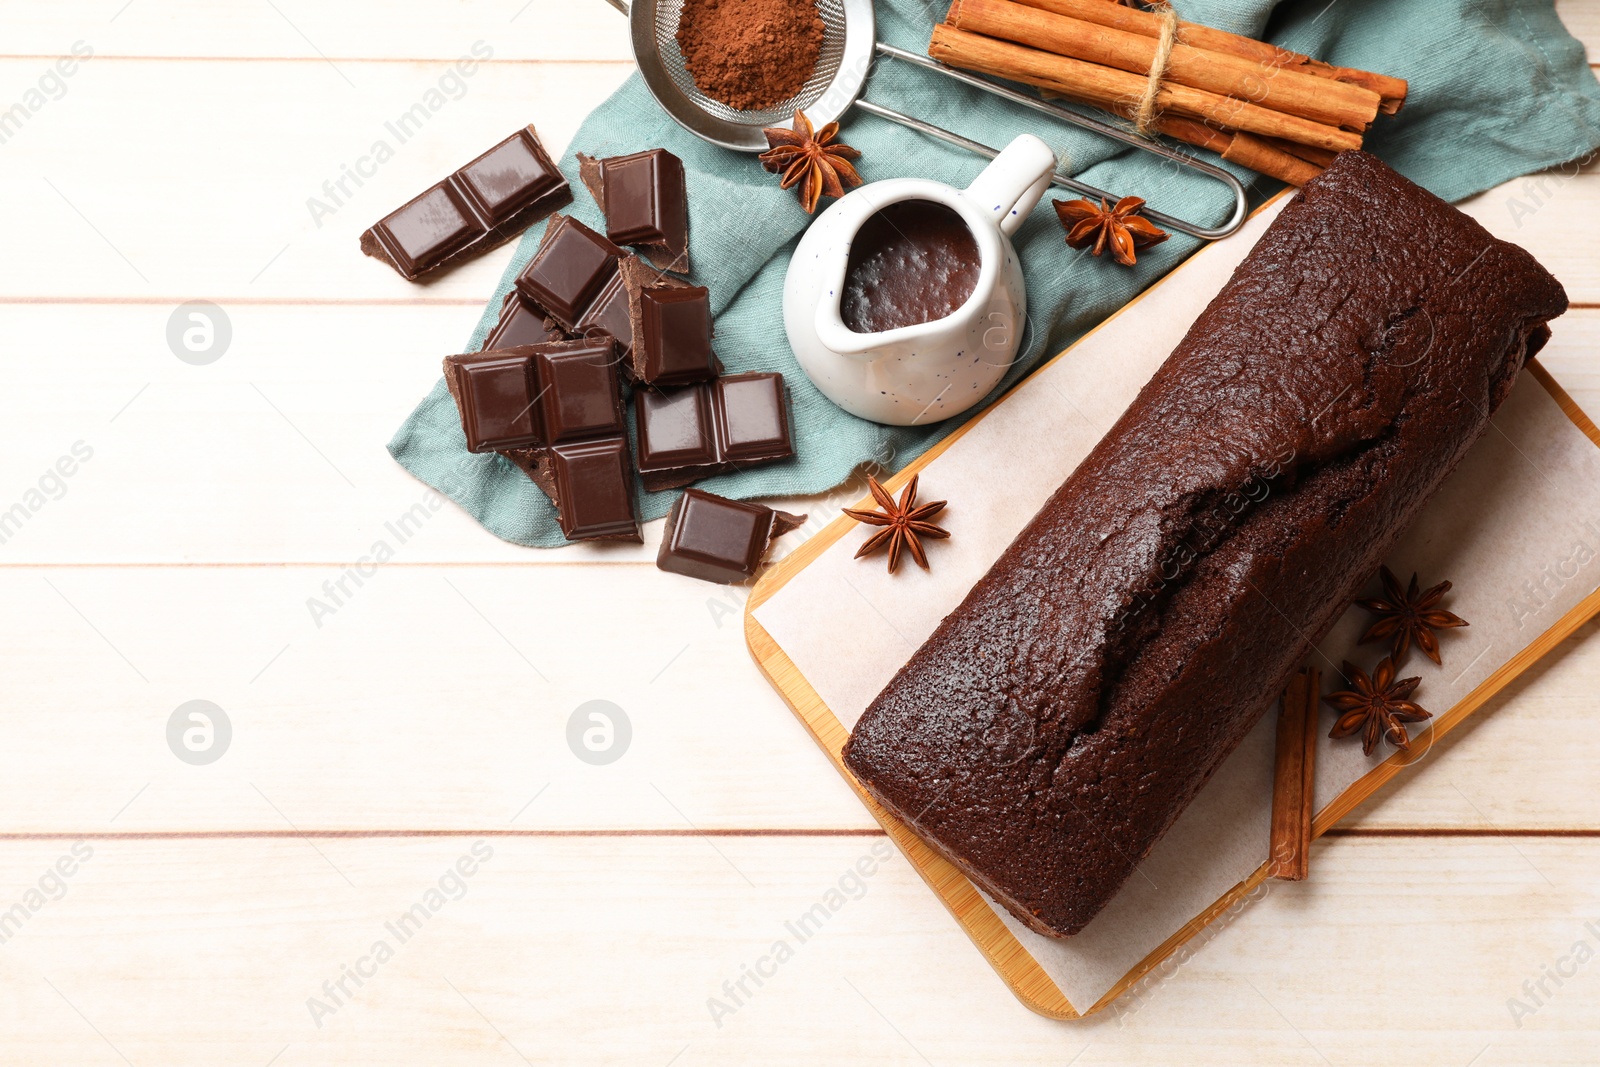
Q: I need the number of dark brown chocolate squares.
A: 13